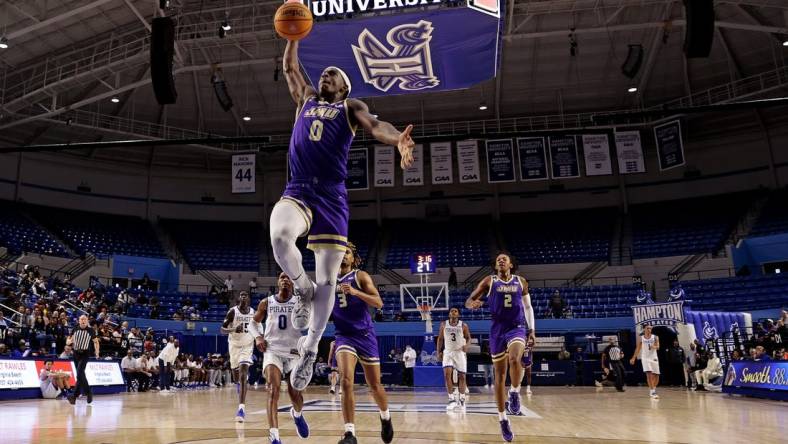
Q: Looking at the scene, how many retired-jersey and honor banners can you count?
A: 12